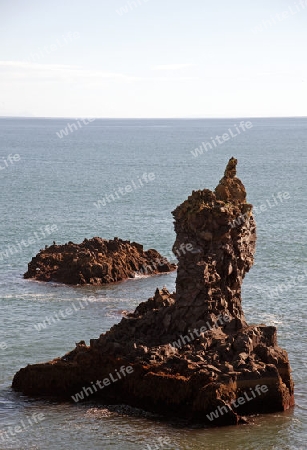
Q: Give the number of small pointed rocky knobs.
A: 1